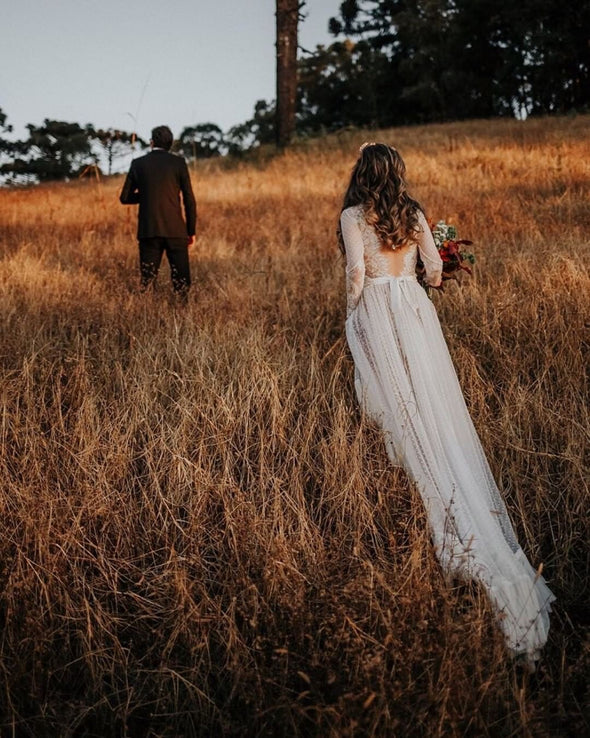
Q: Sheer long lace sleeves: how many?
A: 2